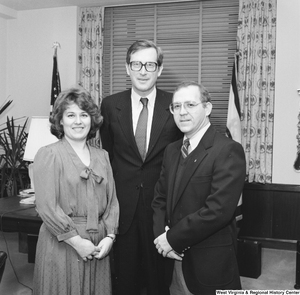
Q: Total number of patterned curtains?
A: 2